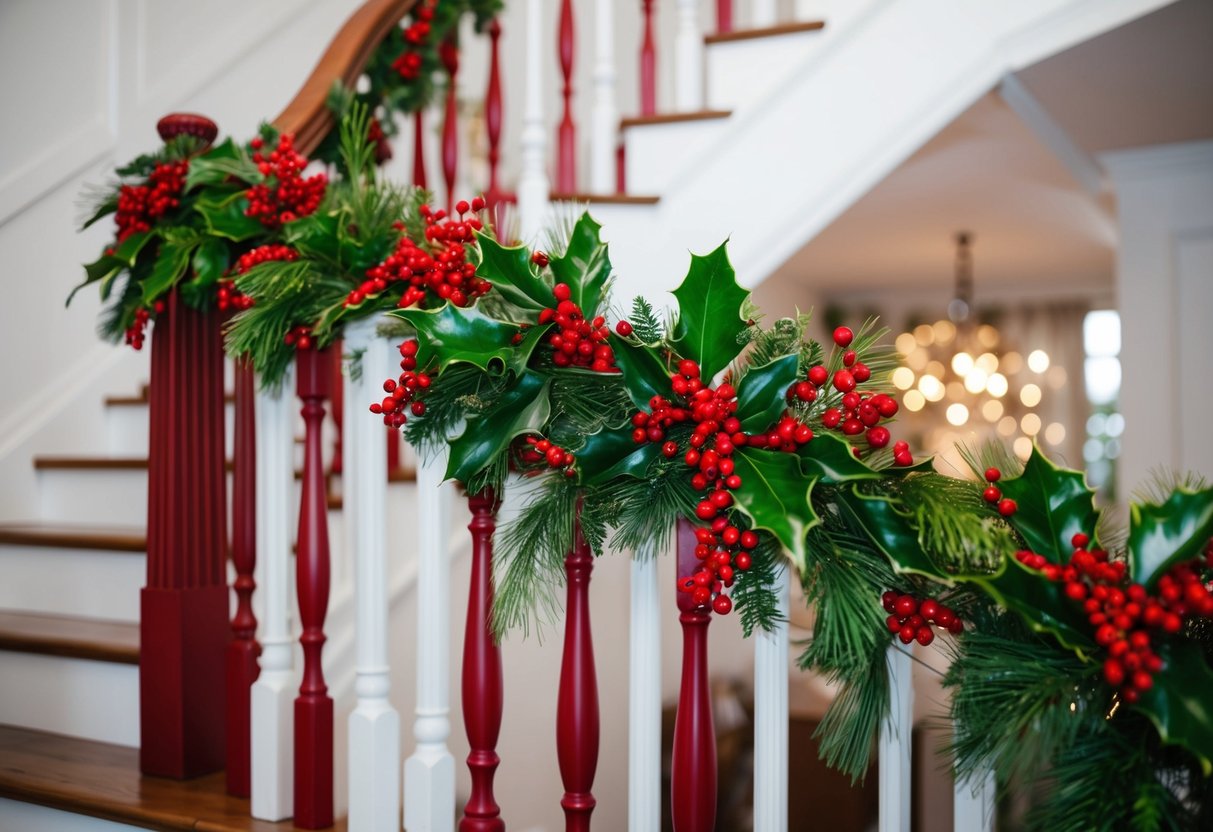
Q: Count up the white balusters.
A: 11